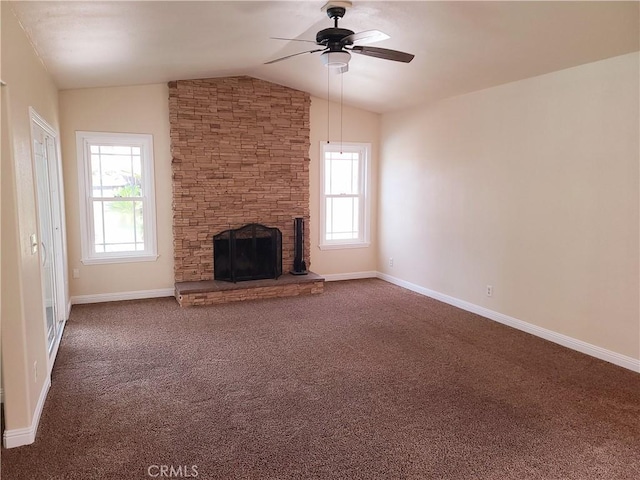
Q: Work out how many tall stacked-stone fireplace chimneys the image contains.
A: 1